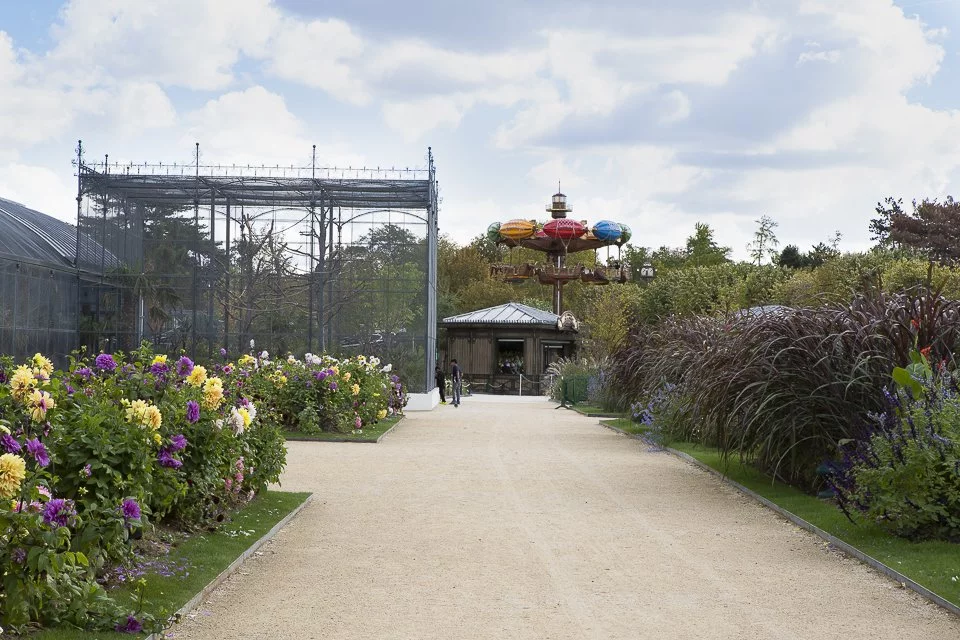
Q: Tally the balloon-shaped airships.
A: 5